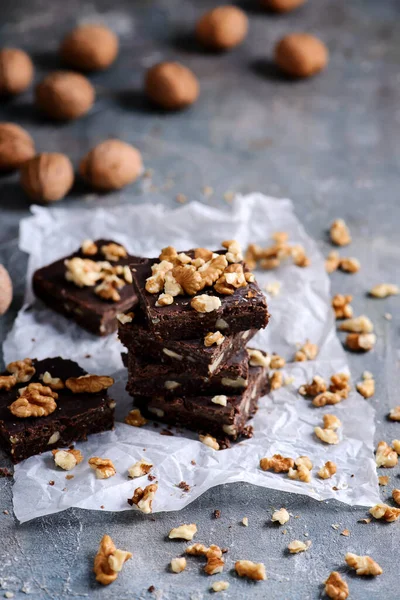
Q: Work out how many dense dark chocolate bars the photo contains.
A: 6